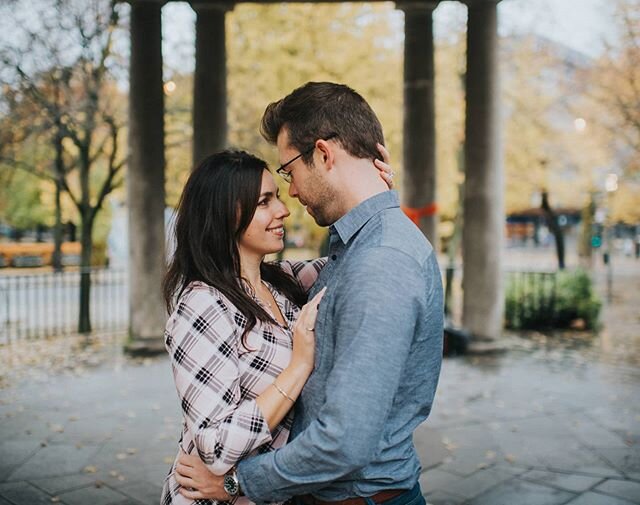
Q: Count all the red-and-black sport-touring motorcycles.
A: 0